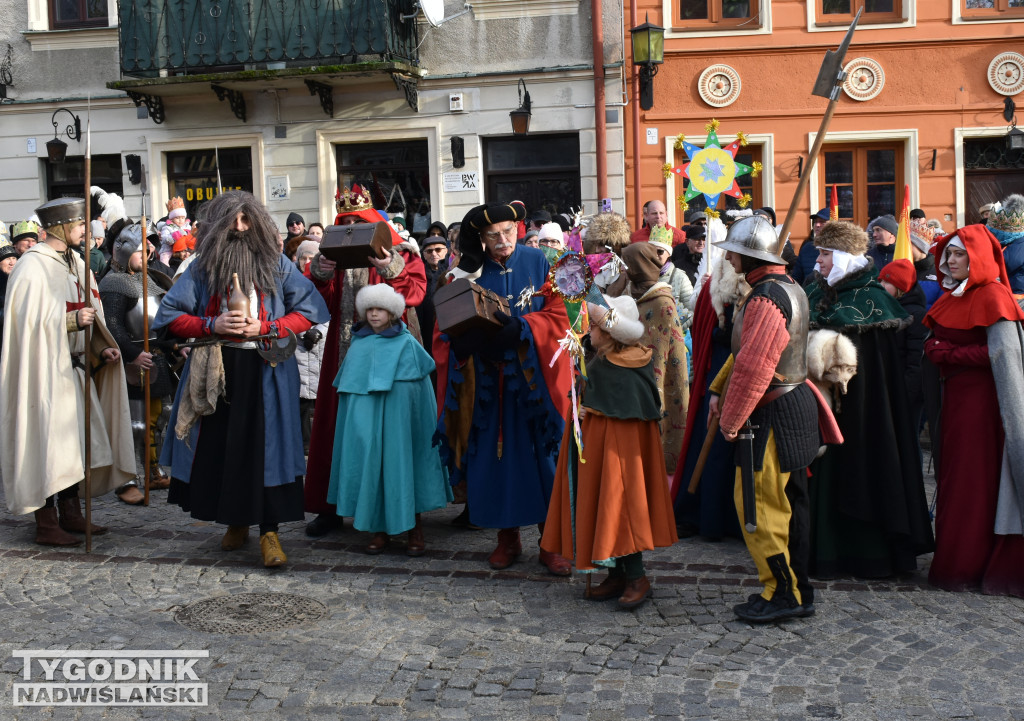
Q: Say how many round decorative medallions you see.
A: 3